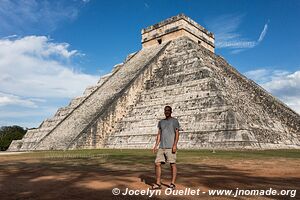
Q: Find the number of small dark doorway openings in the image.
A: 2